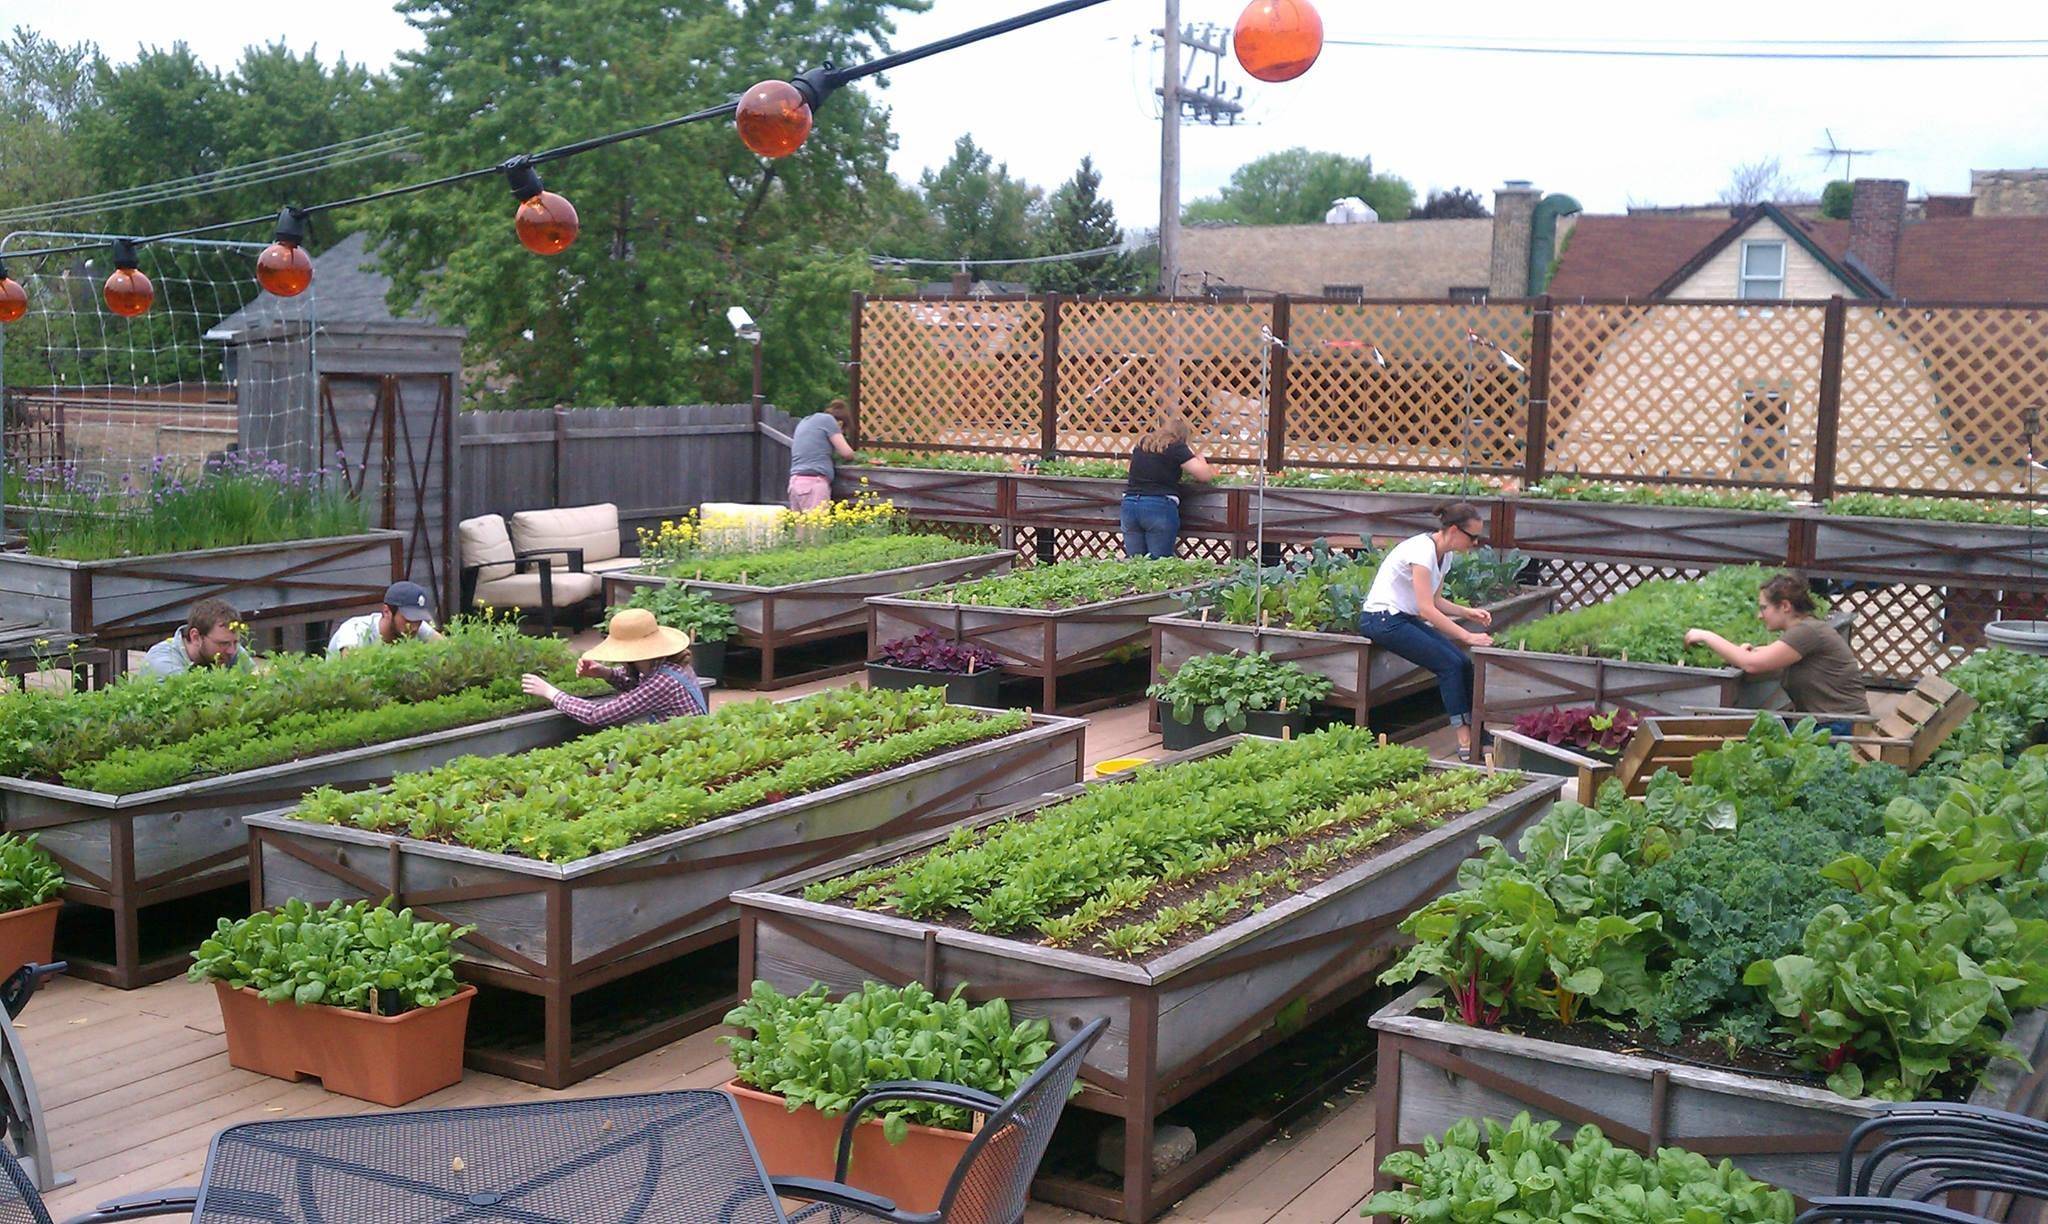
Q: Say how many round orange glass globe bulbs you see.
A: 6